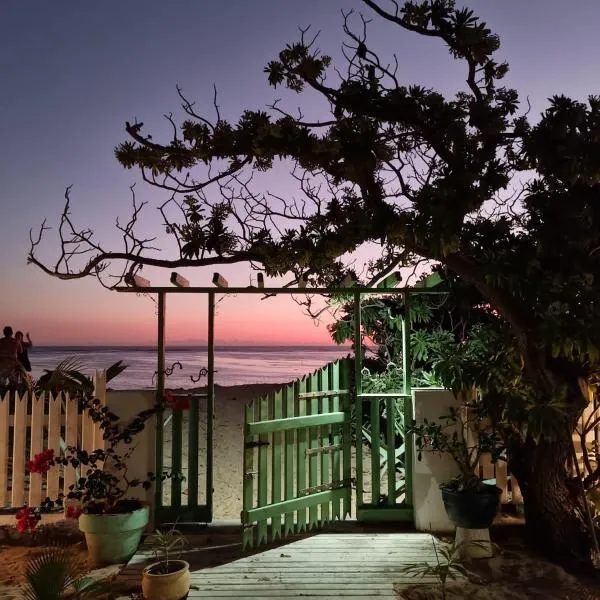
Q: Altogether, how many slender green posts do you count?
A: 4